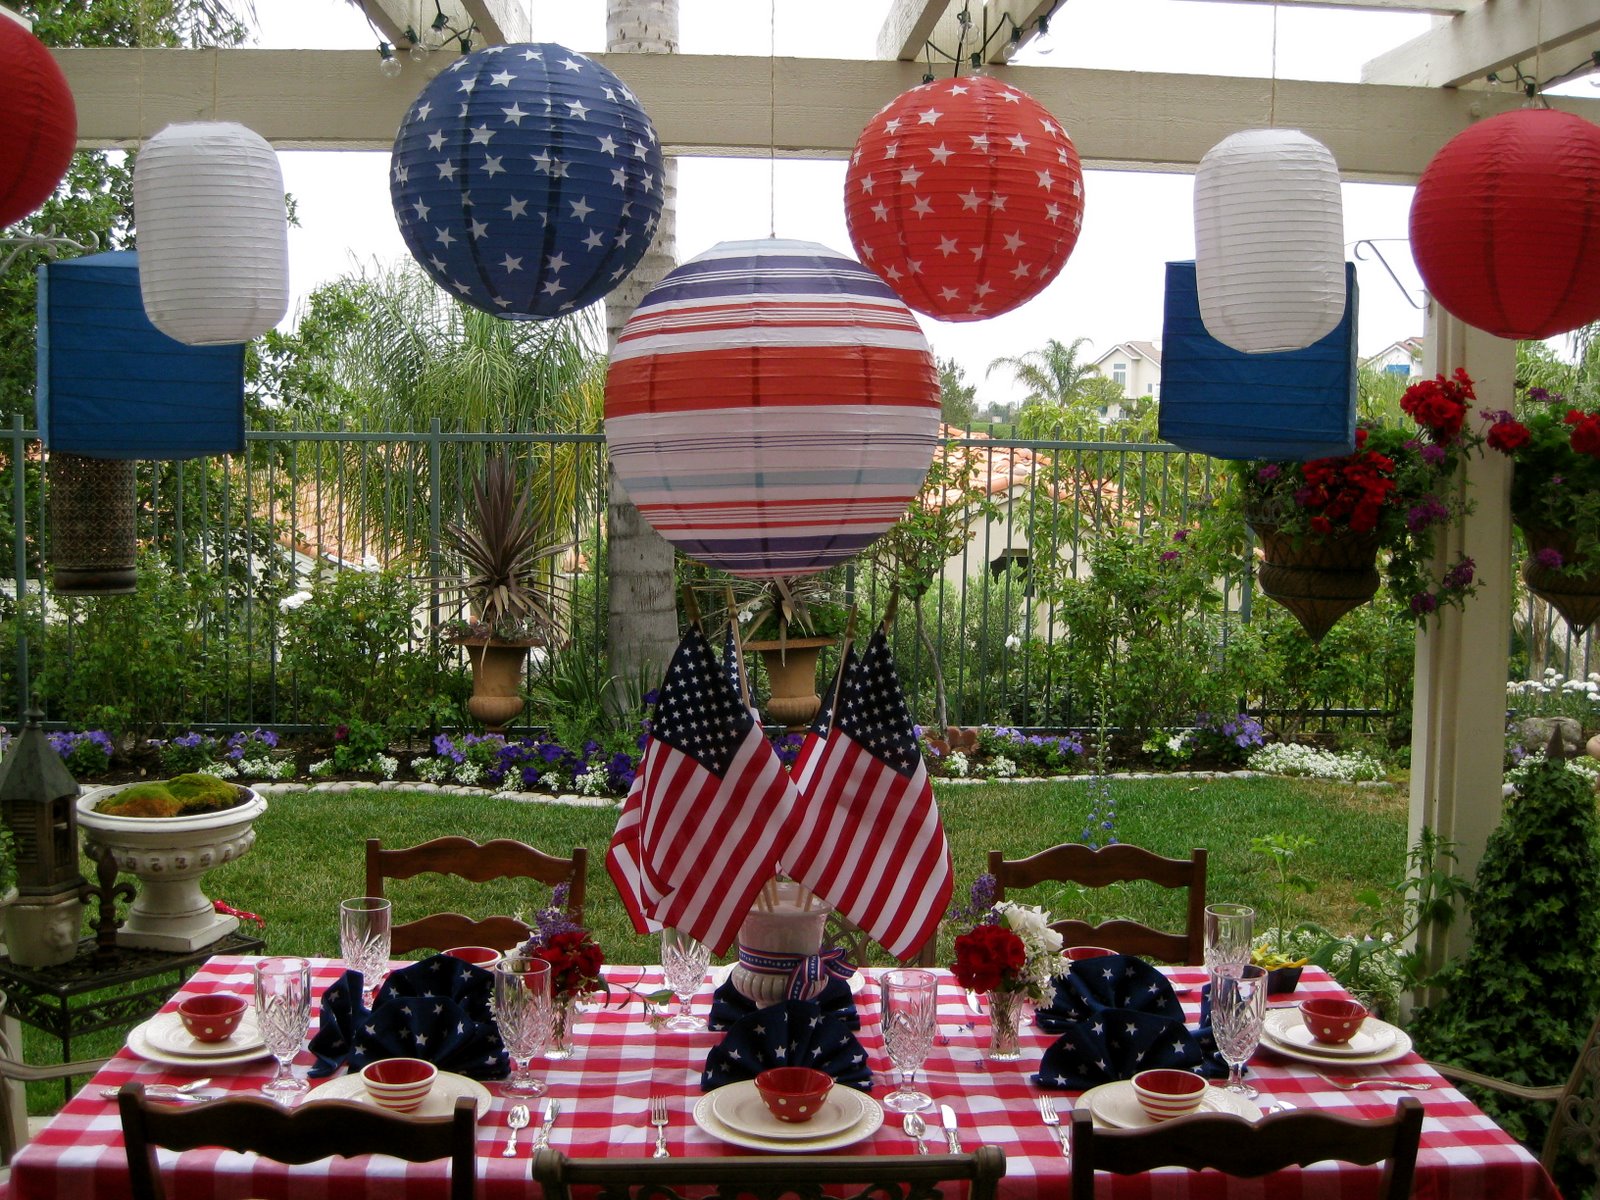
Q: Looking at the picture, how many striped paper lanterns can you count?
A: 1